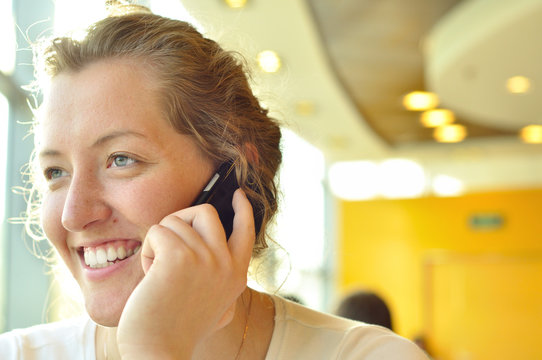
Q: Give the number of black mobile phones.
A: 1